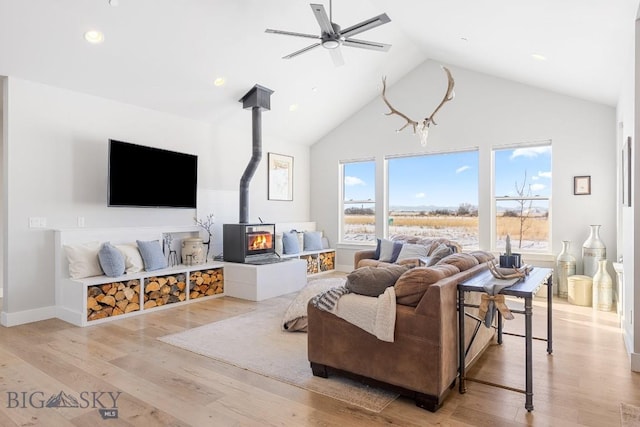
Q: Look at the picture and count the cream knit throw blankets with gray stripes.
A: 1